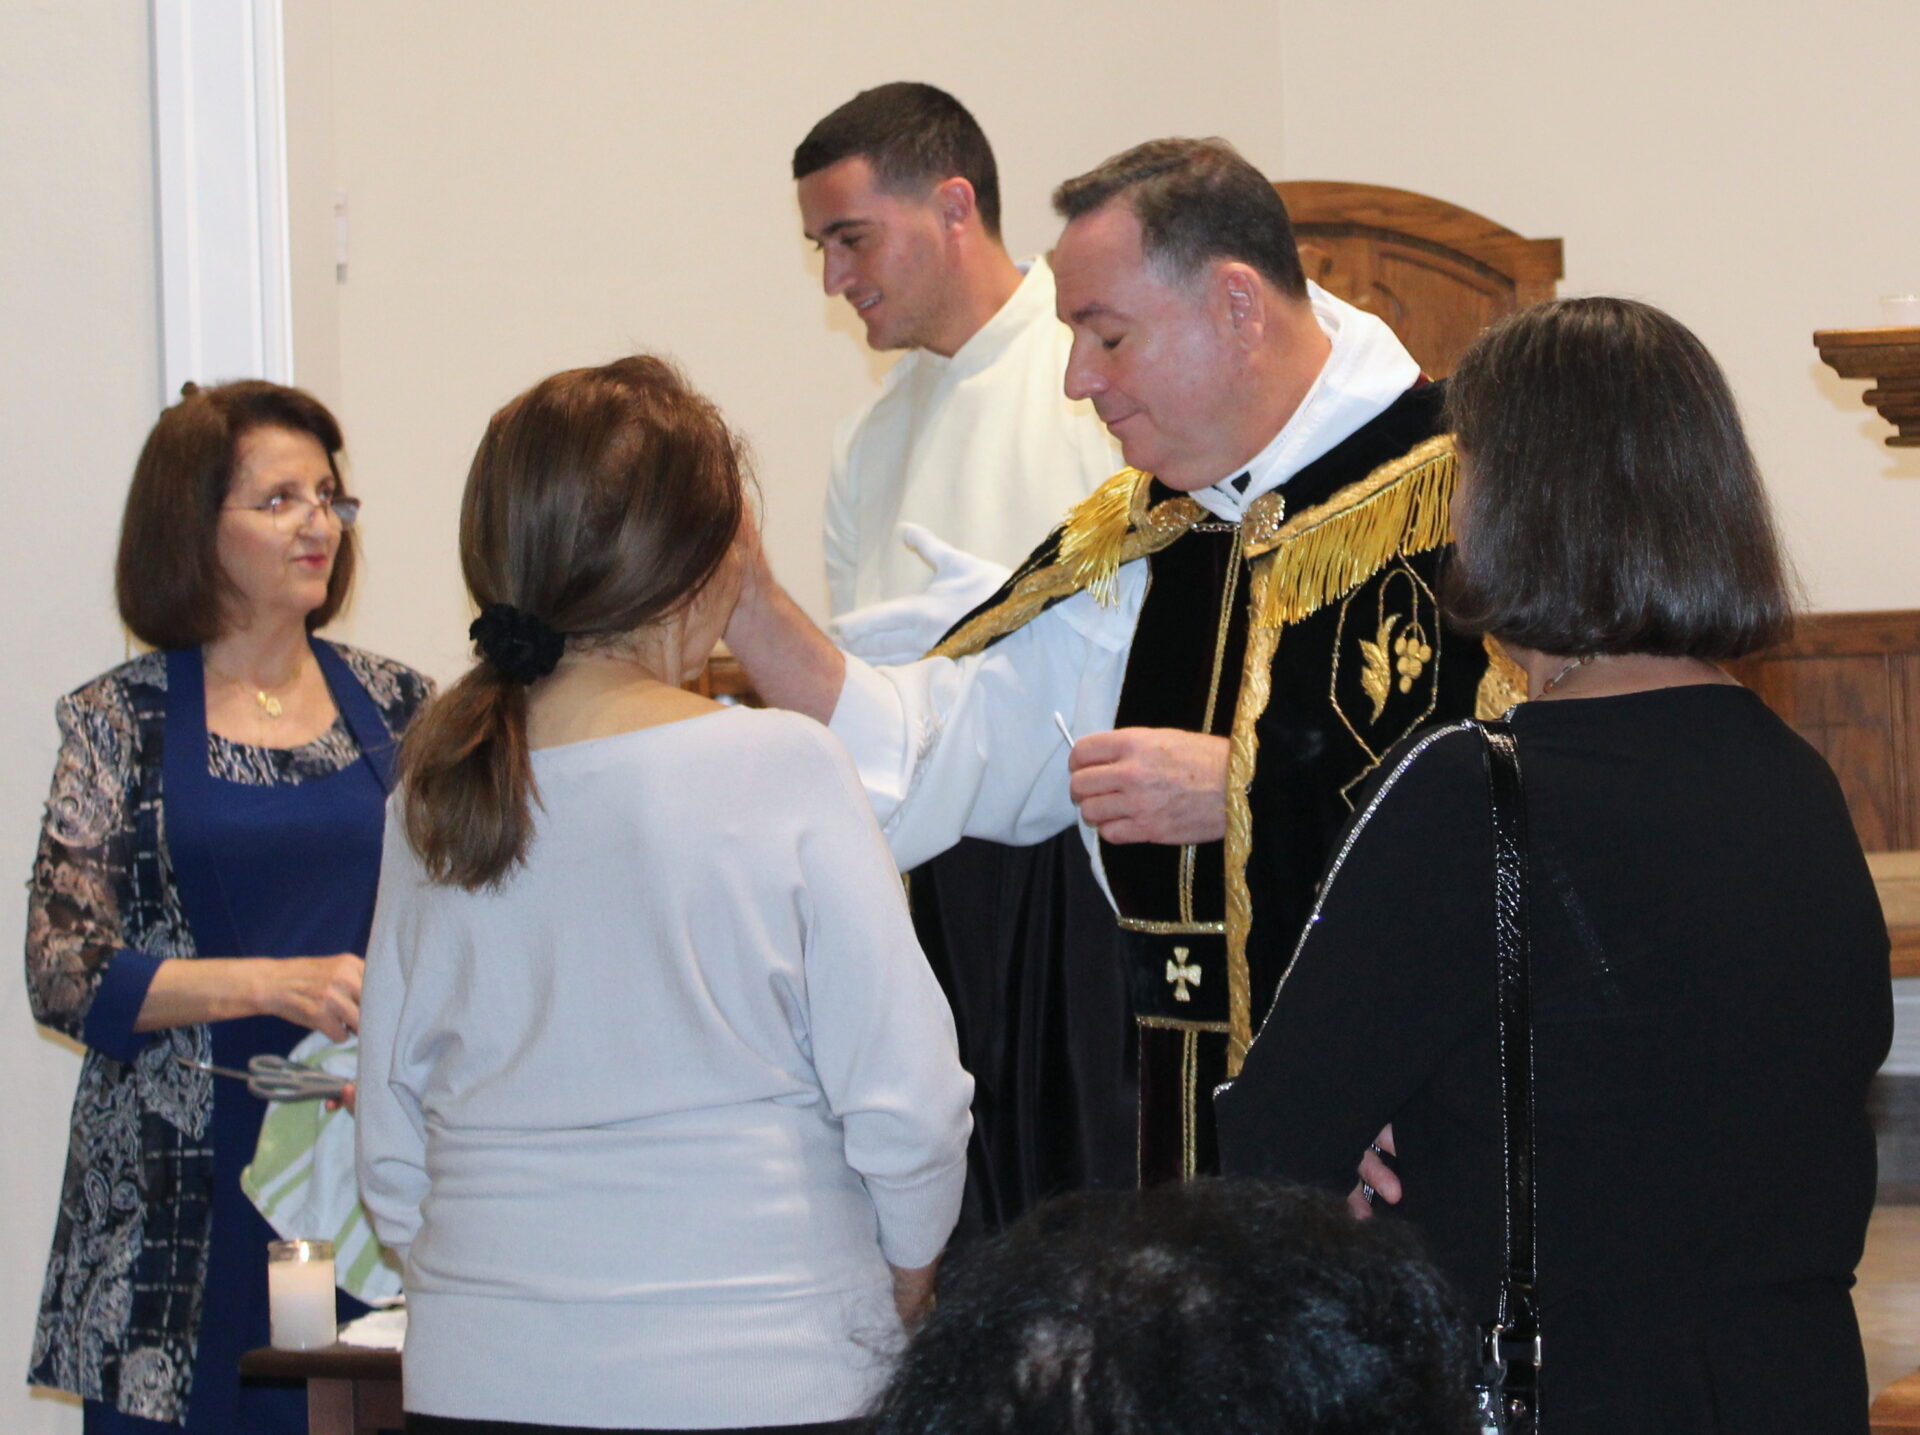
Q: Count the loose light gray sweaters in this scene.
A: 1